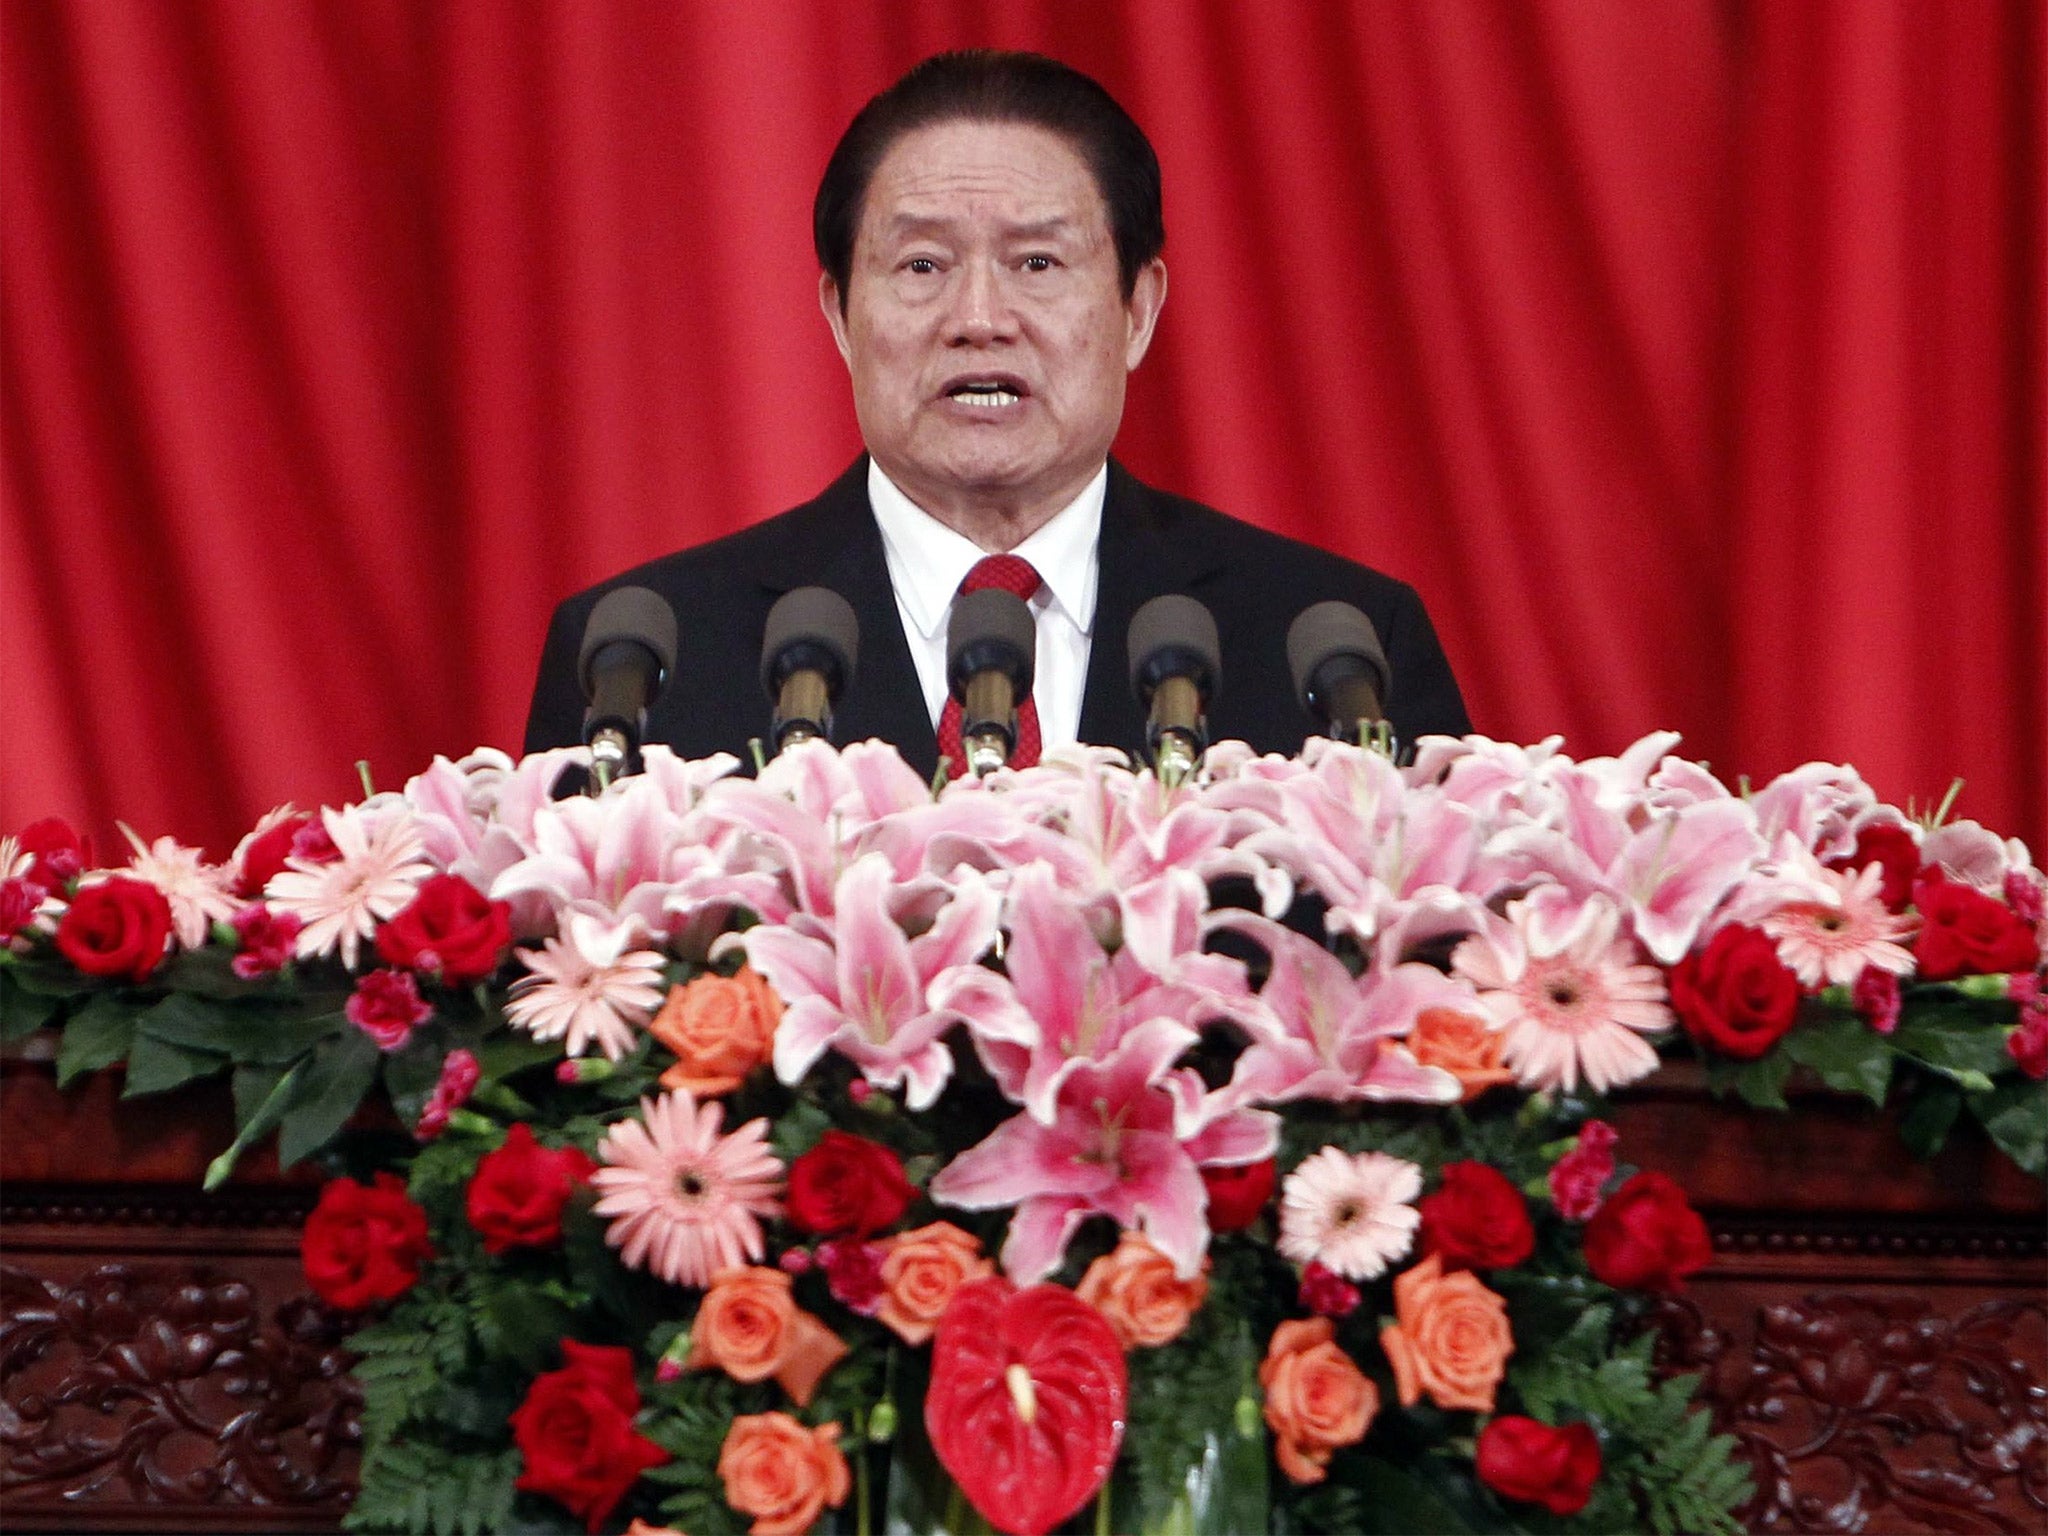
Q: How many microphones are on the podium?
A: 5